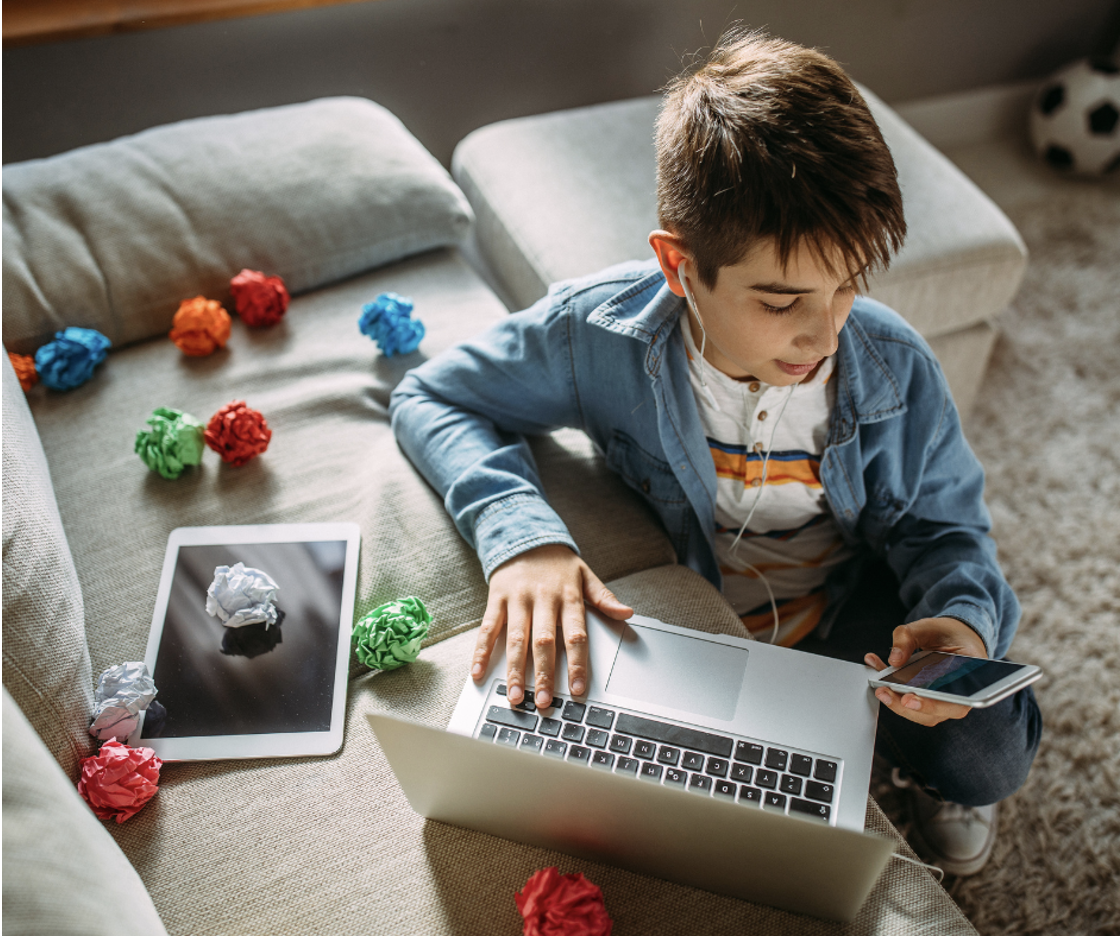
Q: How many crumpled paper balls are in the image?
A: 12